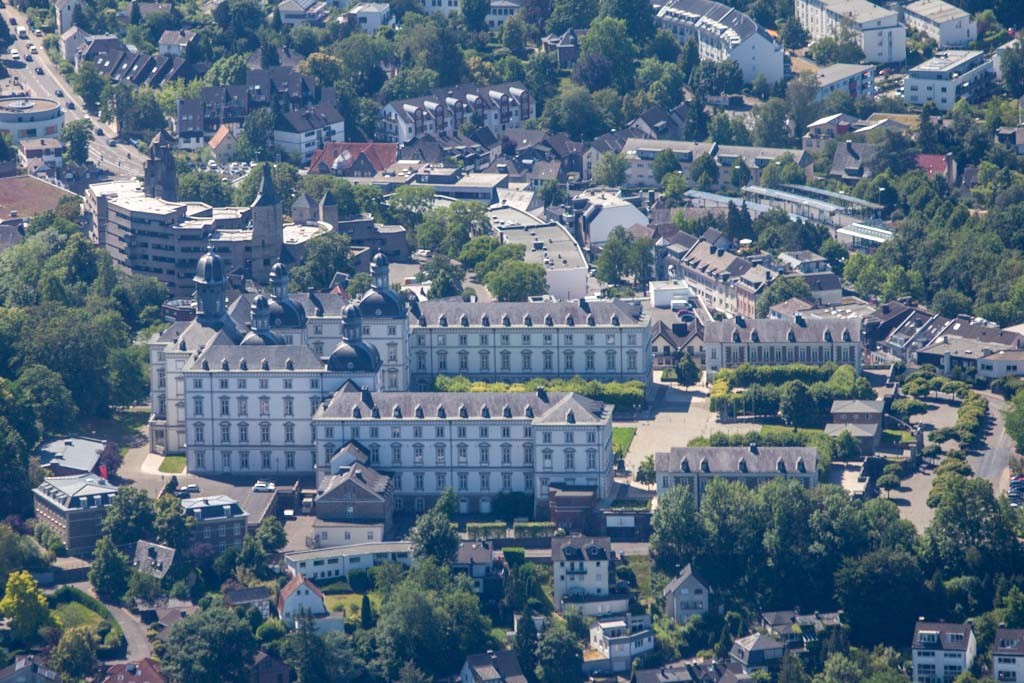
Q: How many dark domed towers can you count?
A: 5